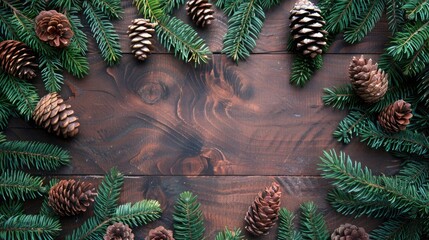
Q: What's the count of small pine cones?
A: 13